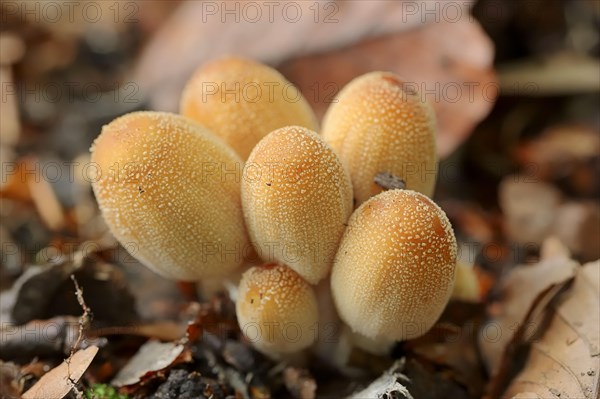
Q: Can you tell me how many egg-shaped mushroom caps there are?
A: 6